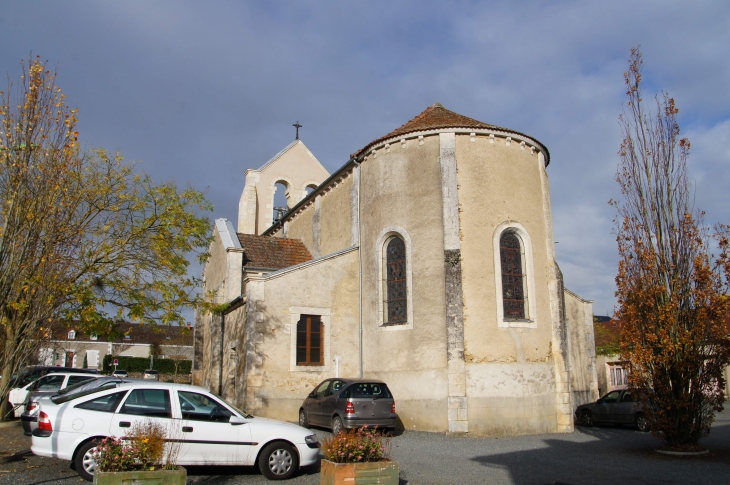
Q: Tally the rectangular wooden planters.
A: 2